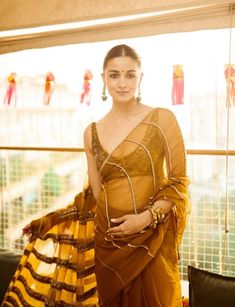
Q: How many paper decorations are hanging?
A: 5